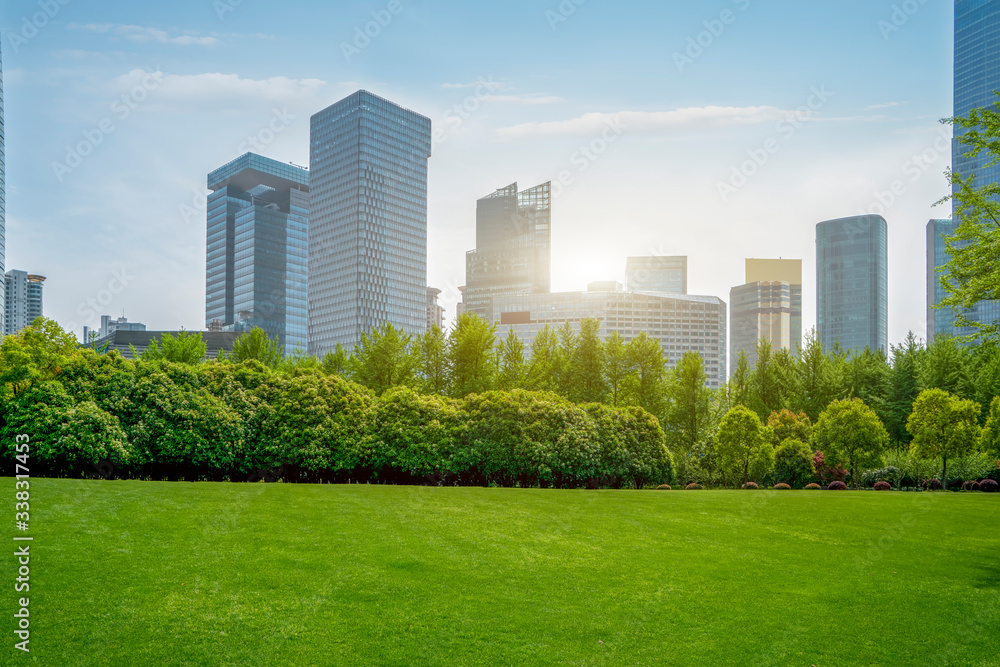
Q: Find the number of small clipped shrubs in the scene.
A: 10